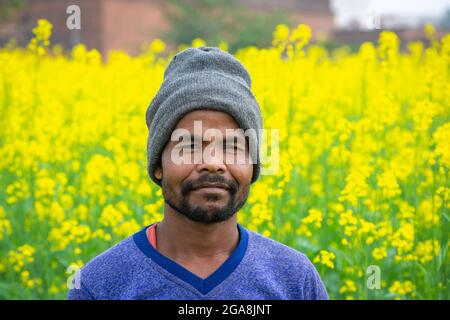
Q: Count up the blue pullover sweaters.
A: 1